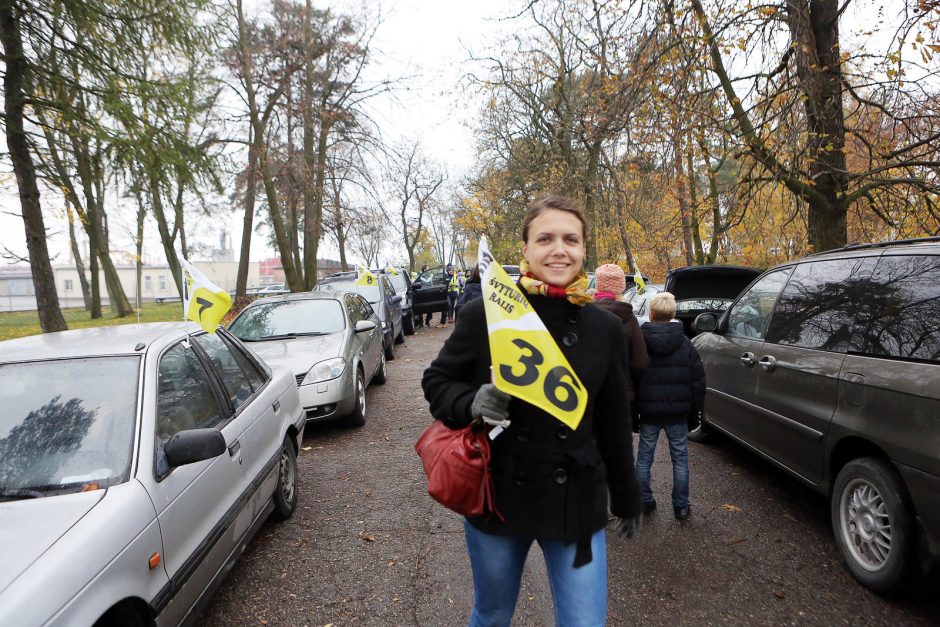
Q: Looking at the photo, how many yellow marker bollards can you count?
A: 0